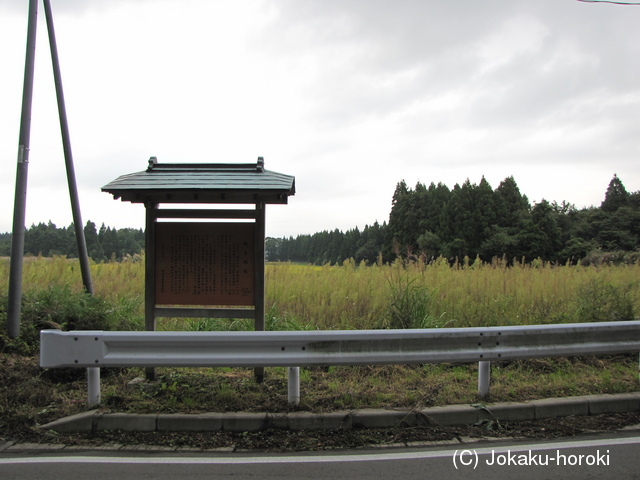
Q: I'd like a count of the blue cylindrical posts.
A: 0